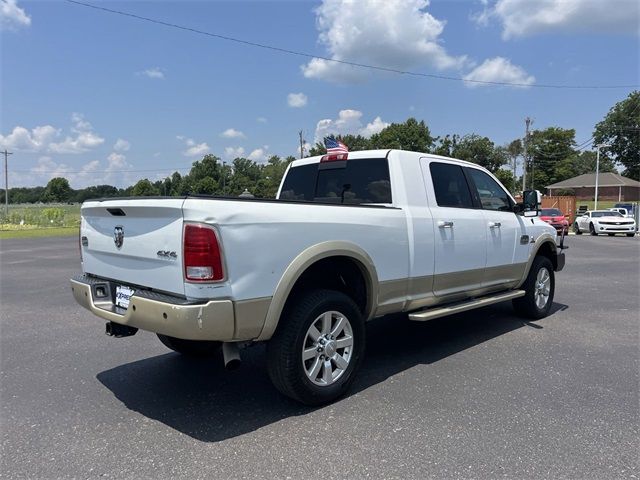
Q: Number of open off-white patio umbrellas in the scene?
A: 0